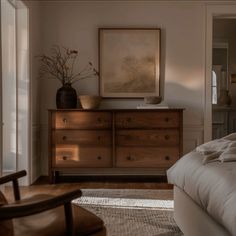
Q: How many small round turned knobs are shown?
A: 12